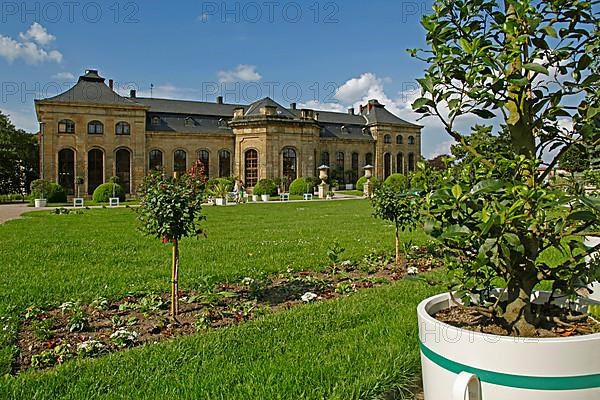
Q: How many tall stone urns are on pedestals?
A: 2